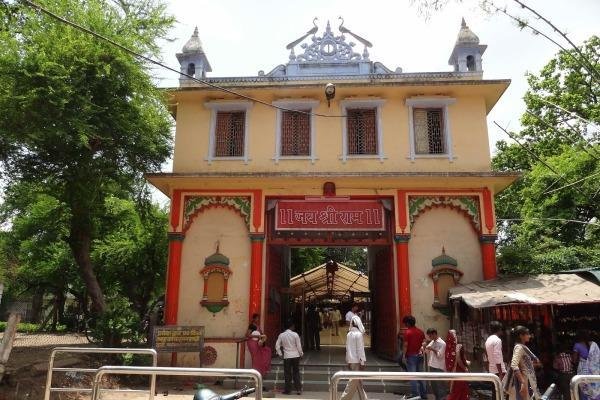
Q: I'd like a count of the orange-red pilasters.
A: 4